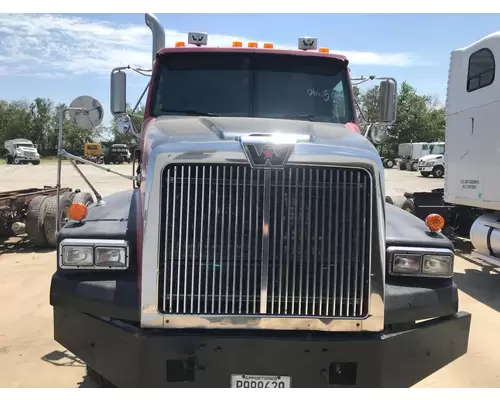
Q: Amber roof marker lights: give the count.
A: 5